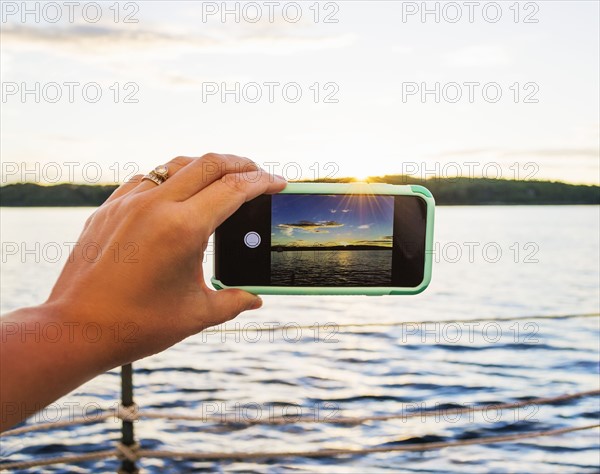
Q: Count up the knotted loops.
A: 2